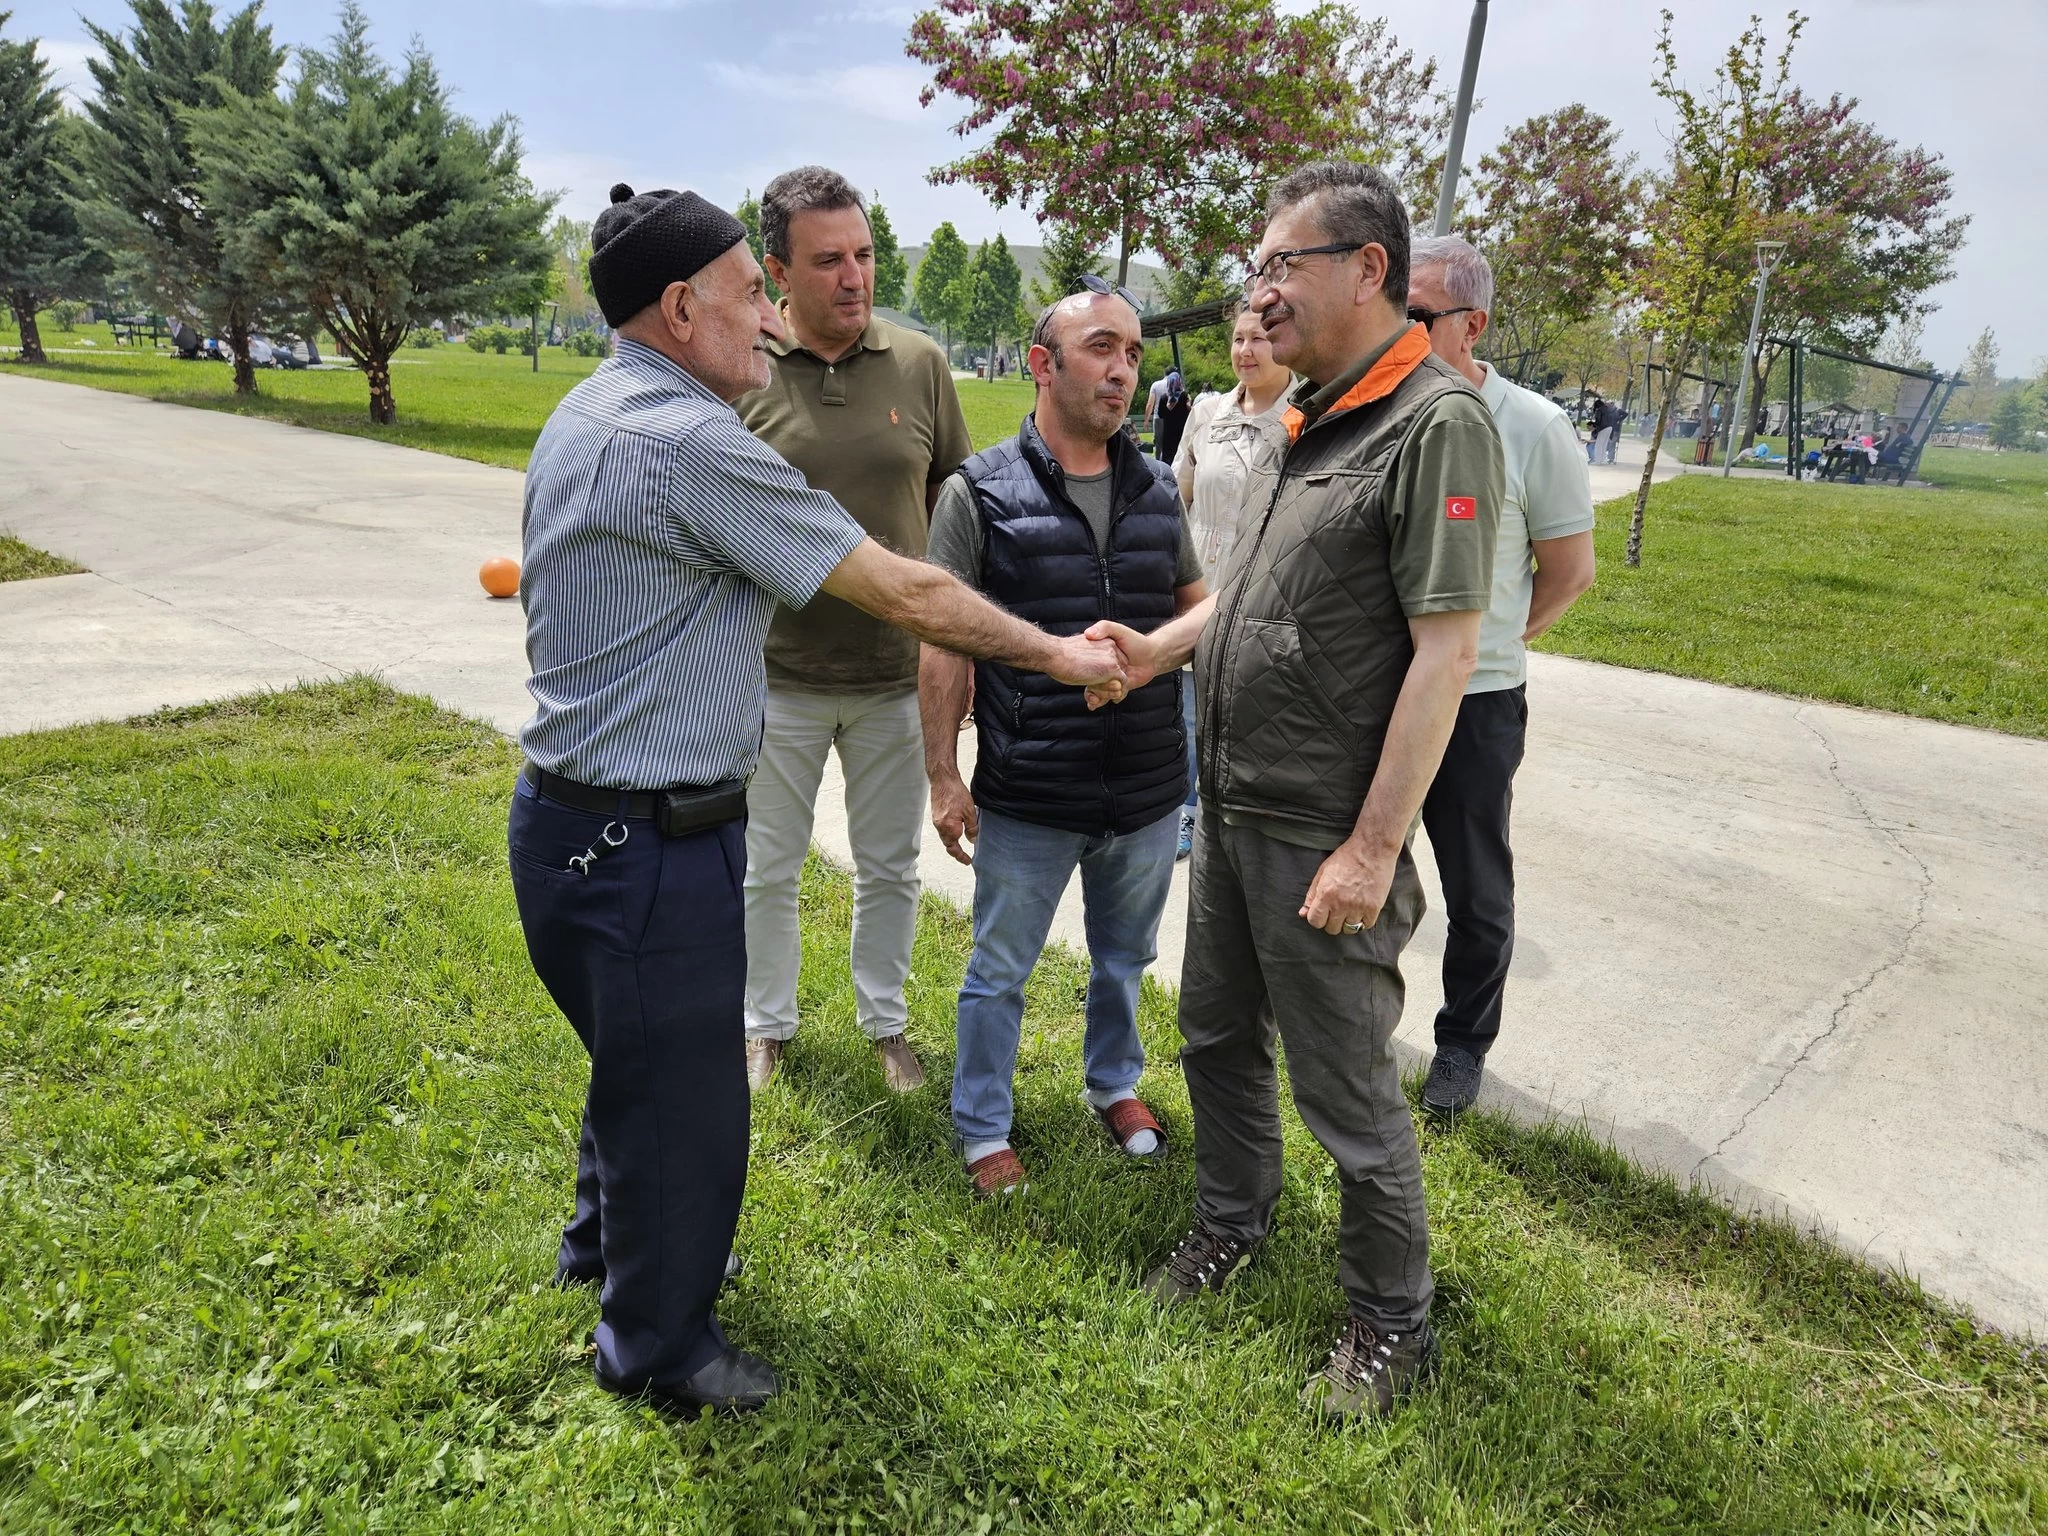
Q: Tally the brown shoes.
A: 4